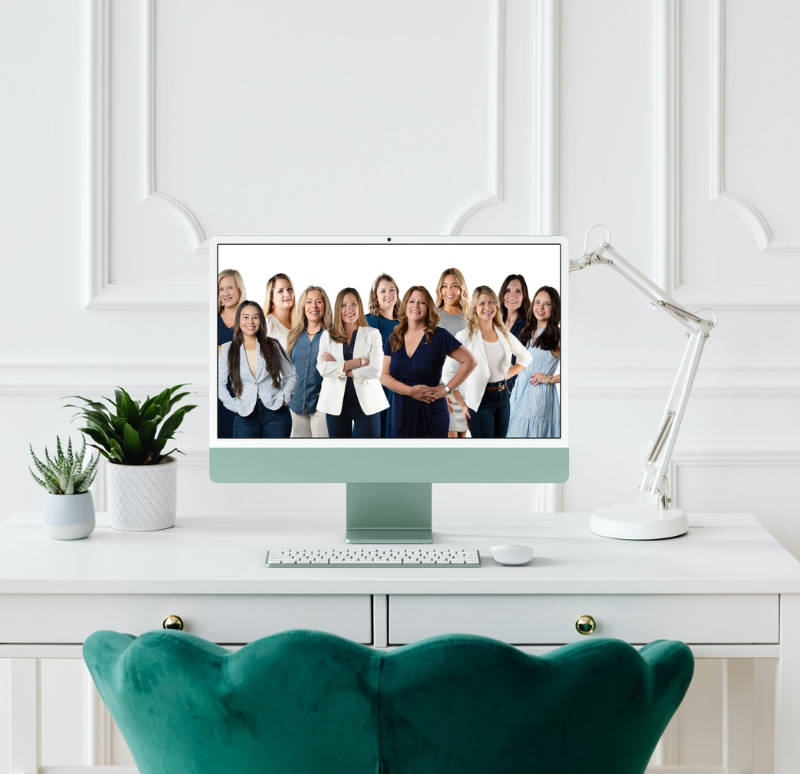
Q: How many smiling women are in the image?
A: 11